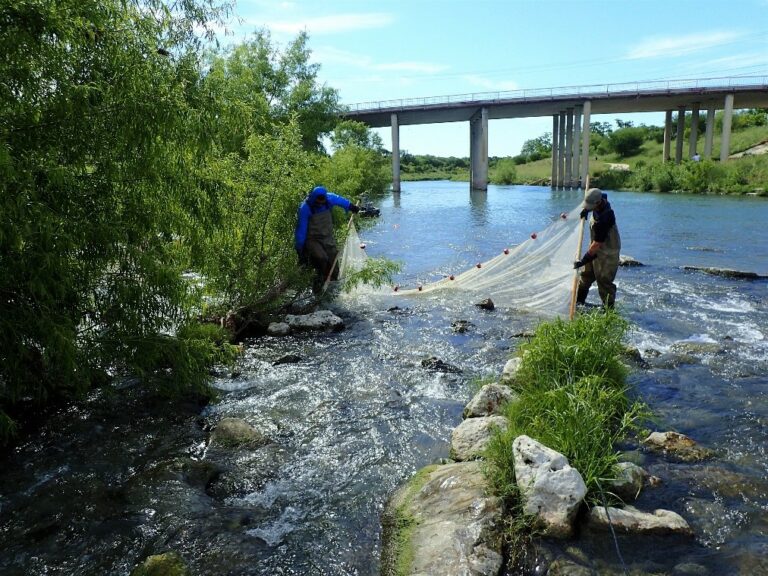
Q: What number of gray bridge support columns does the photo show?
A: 12